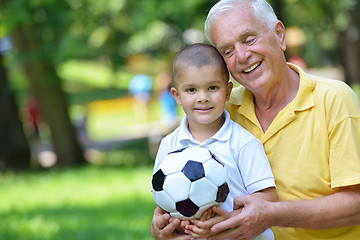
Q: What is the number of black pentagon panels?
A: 6